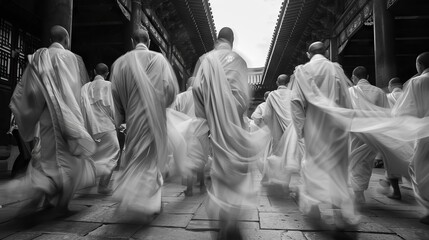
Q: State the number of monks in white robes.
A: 11